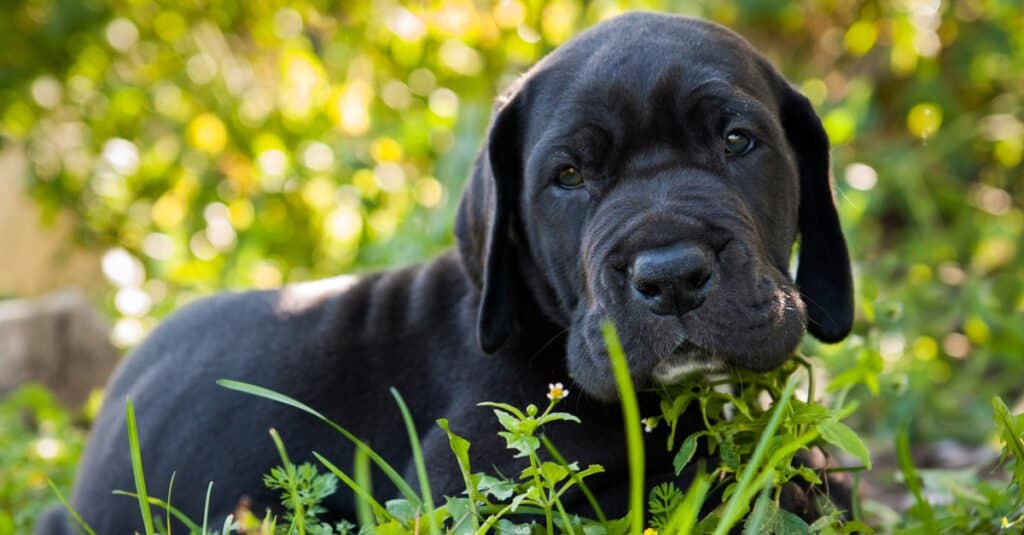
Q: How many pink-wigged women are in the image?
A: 0